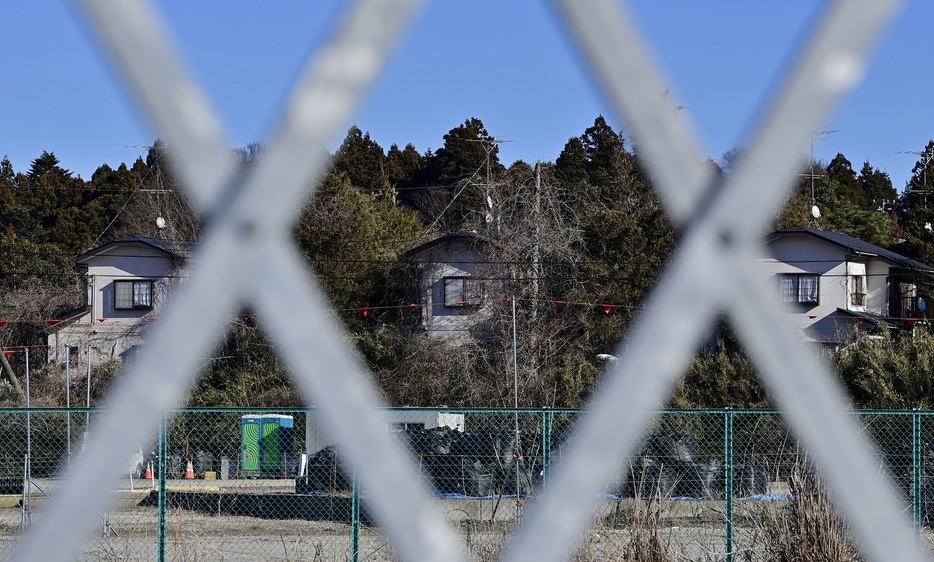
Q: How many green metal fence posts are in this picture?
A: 5